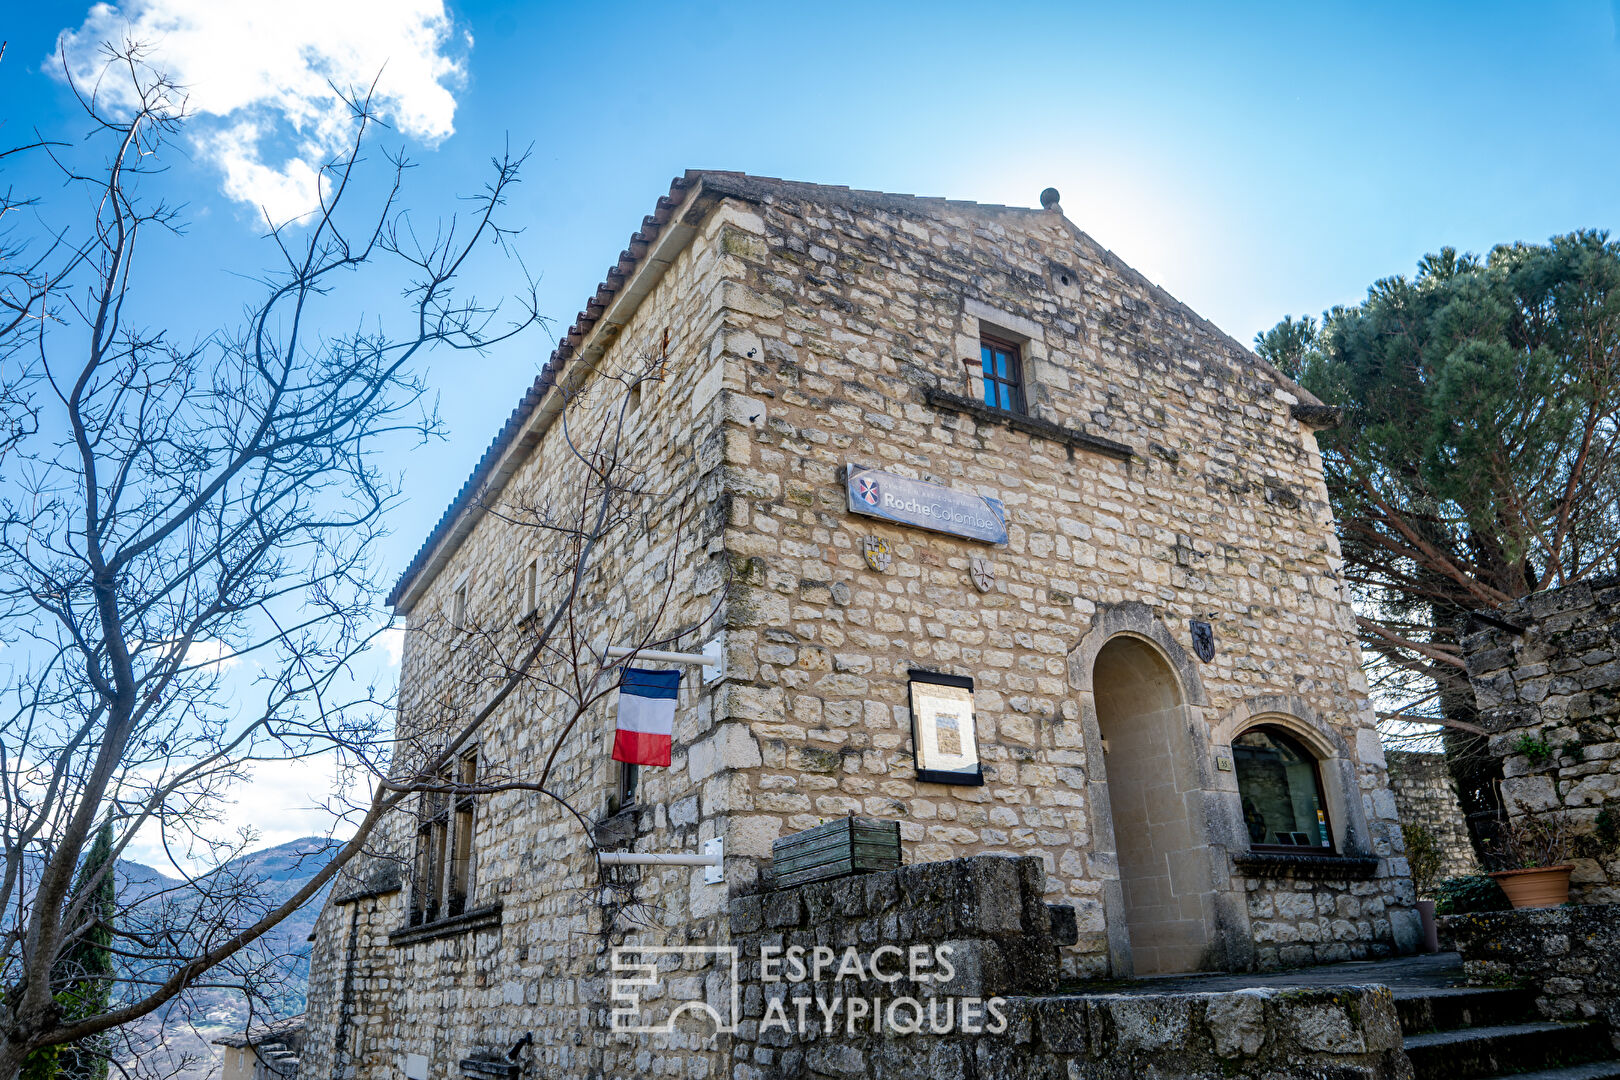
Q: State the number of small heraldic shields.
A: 3